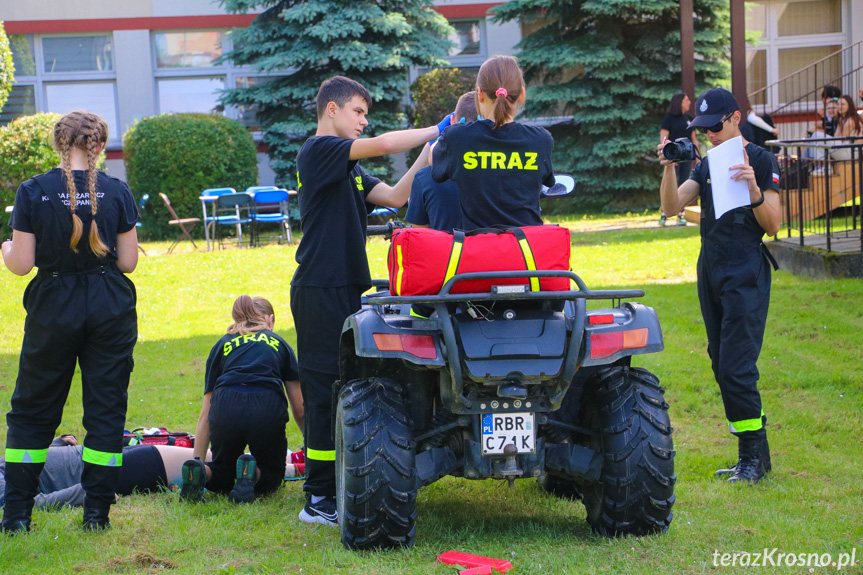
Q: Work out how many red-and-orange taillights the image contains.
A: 2